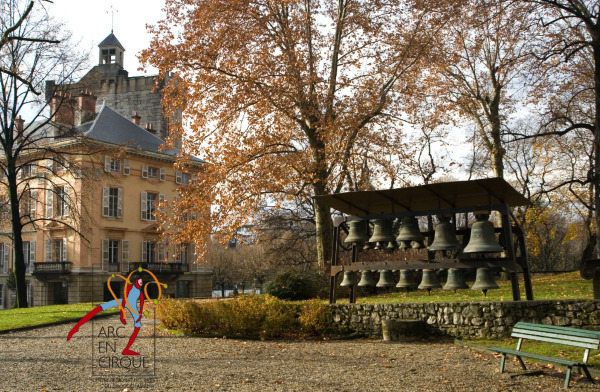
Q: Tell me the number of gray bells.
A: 12